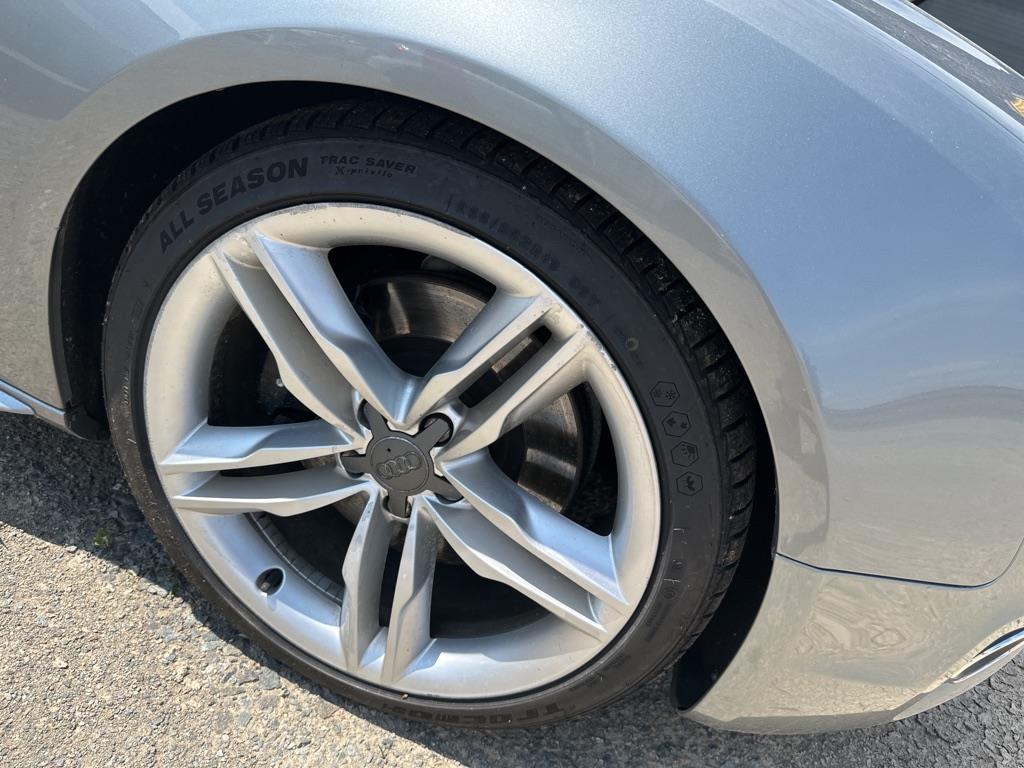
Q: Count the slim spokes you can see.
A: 10